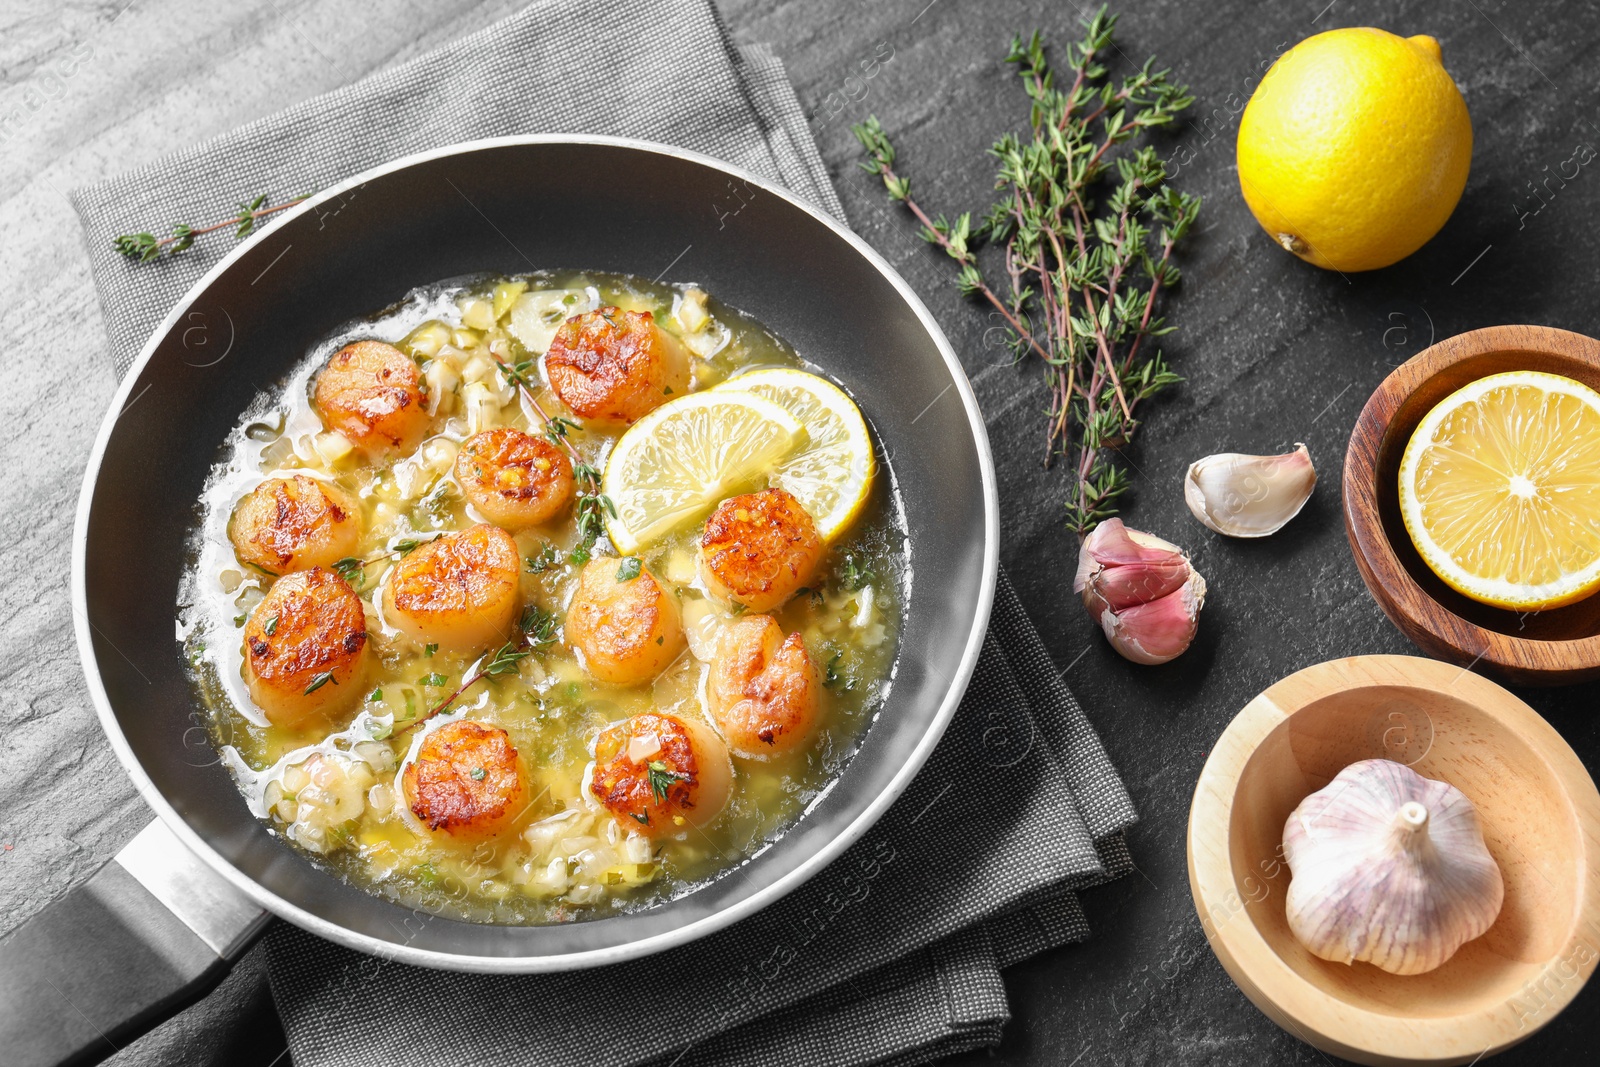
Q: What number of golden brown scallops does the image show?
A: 11